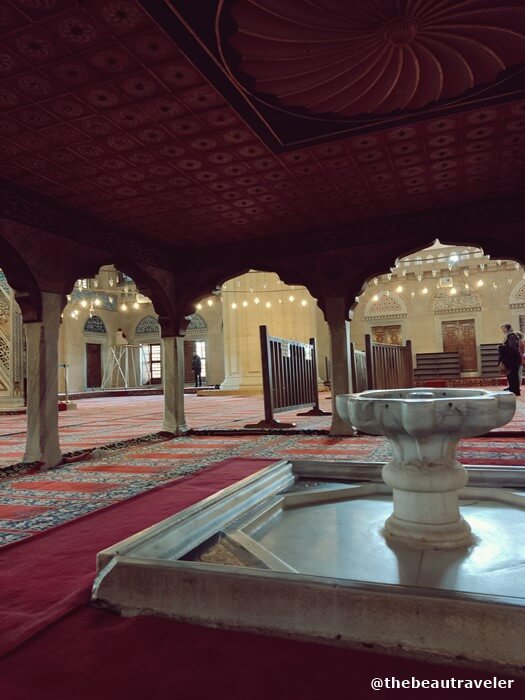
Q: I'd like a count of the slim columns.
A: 3